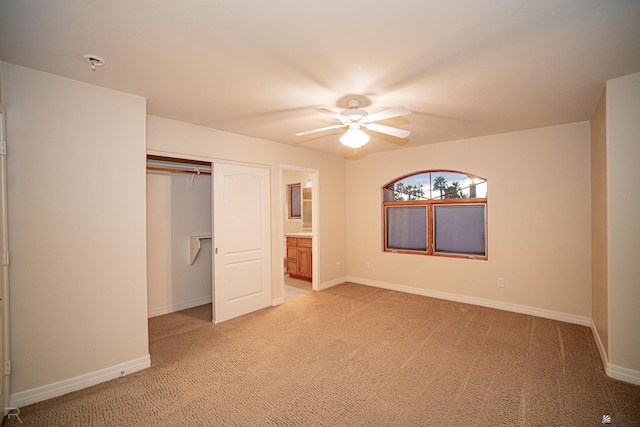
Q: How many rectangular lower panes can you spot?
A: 2